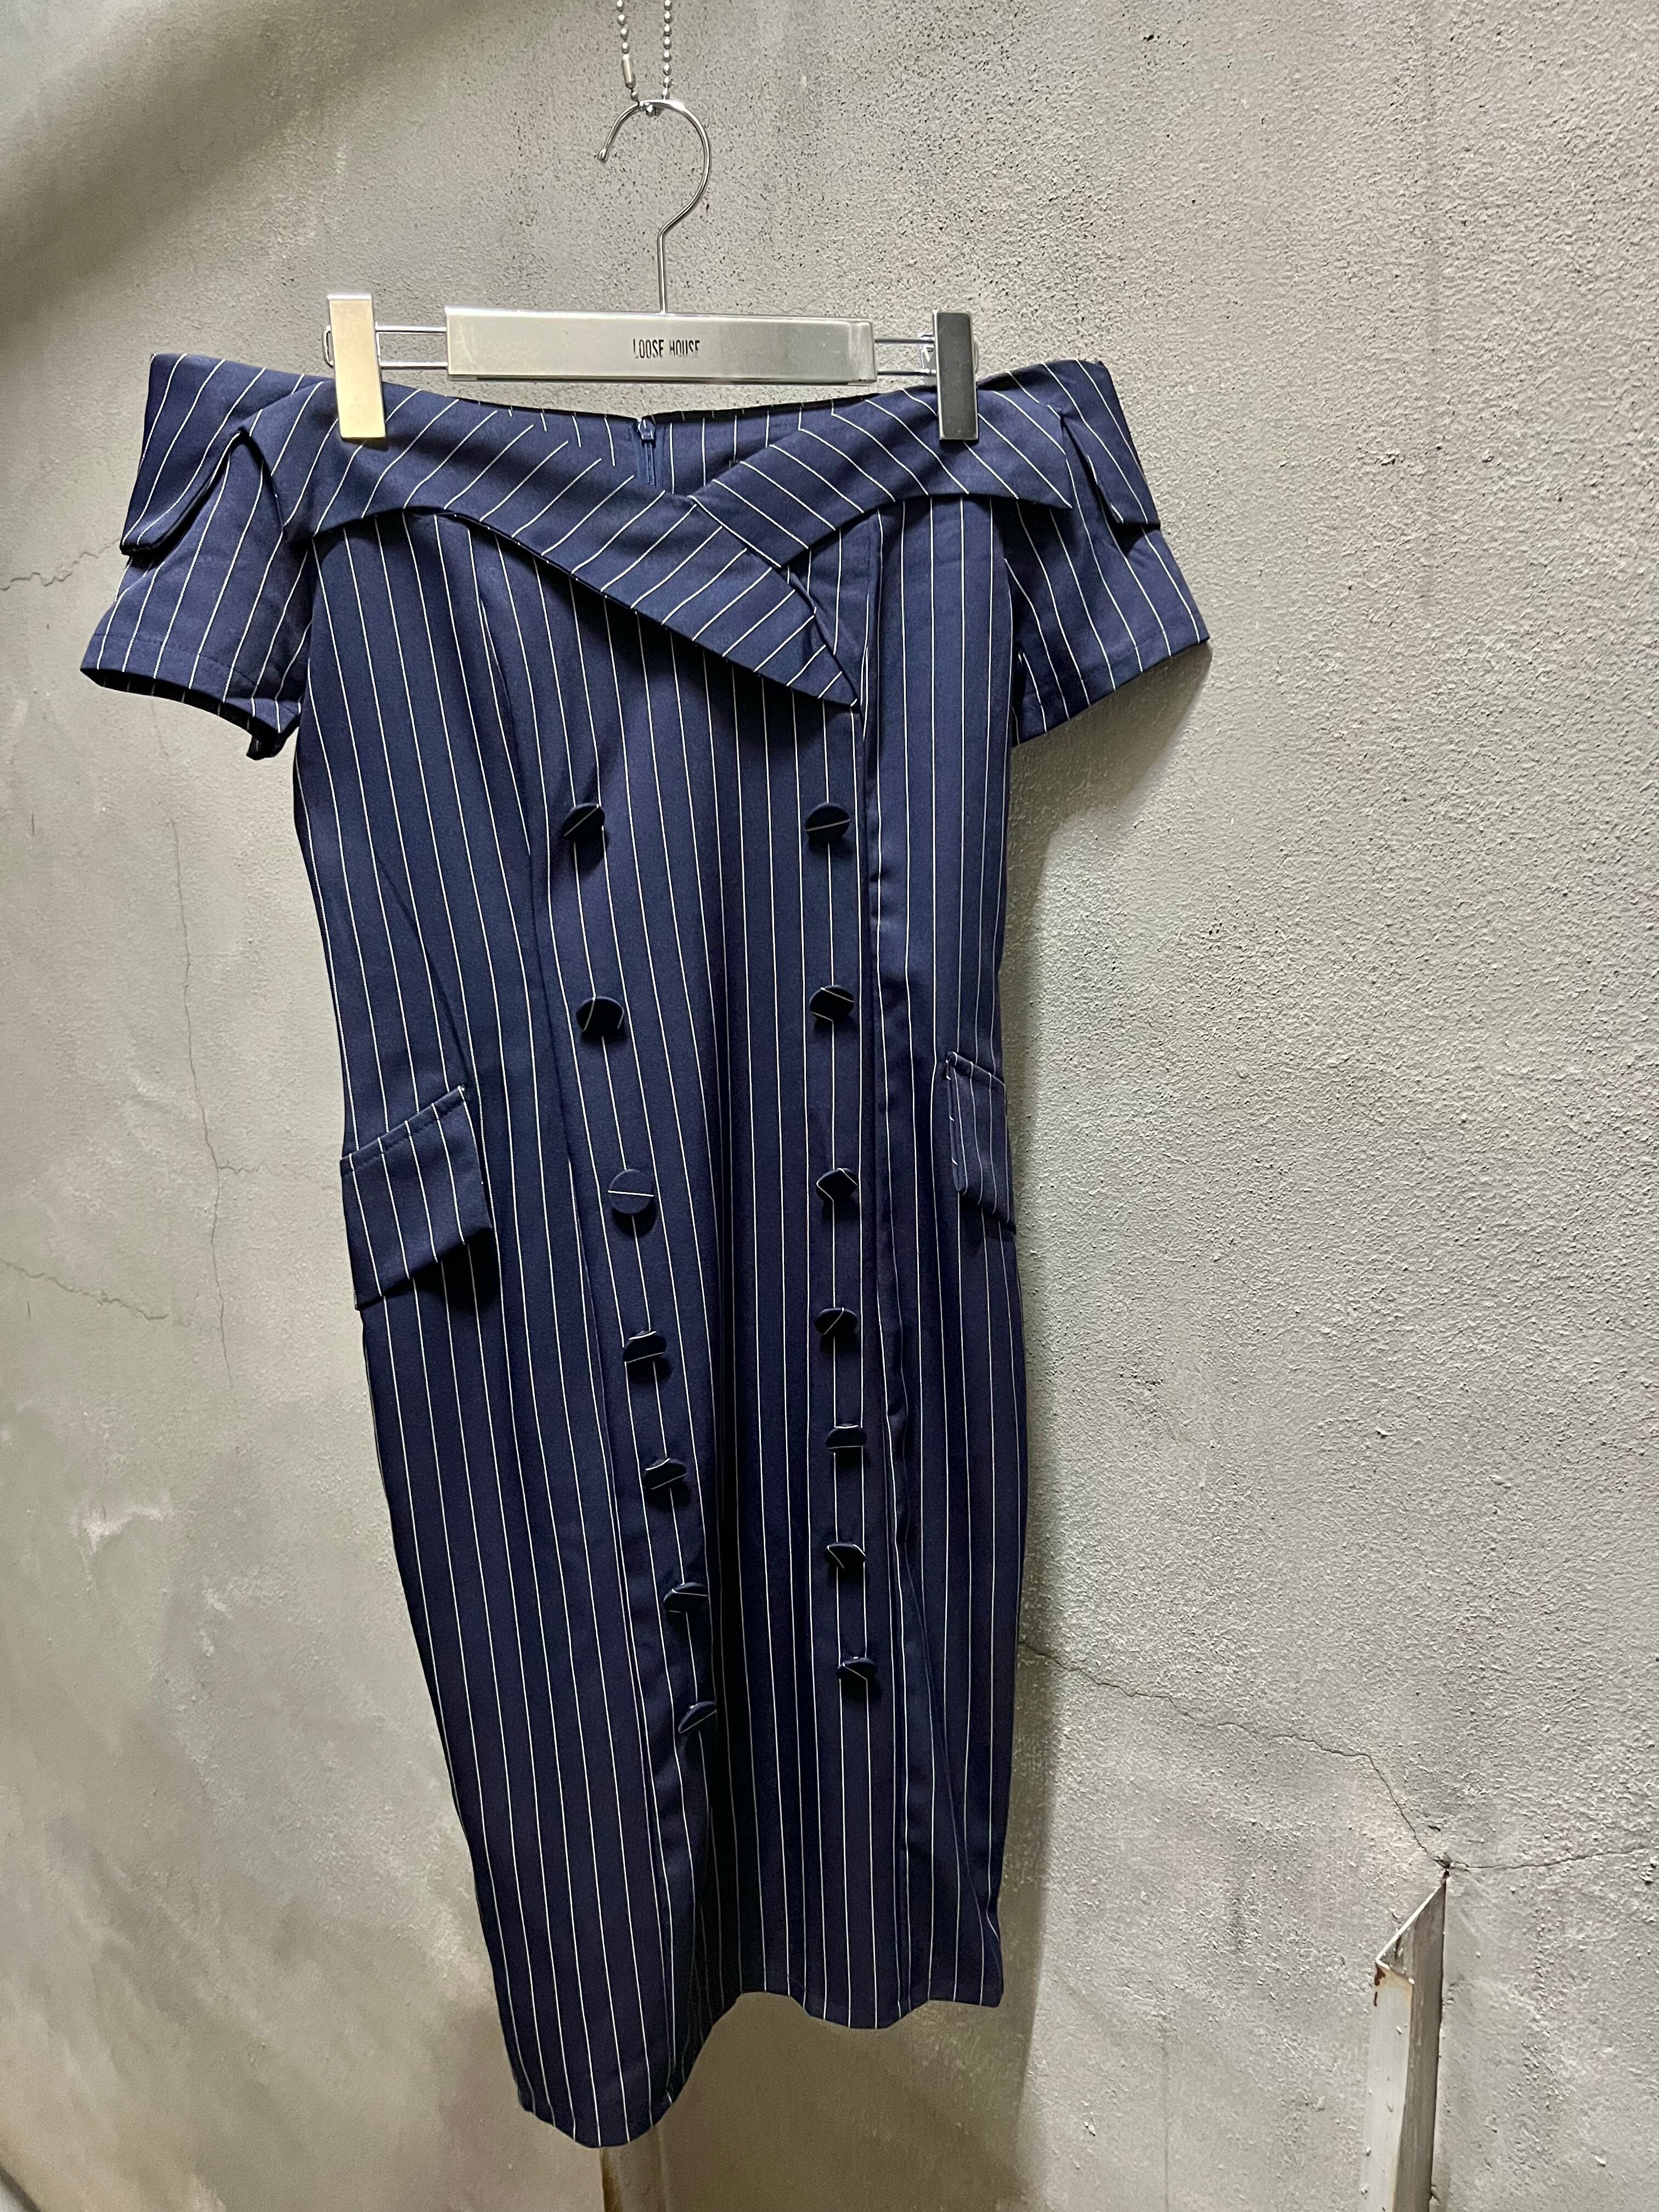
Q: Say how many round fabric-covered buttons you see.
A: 14